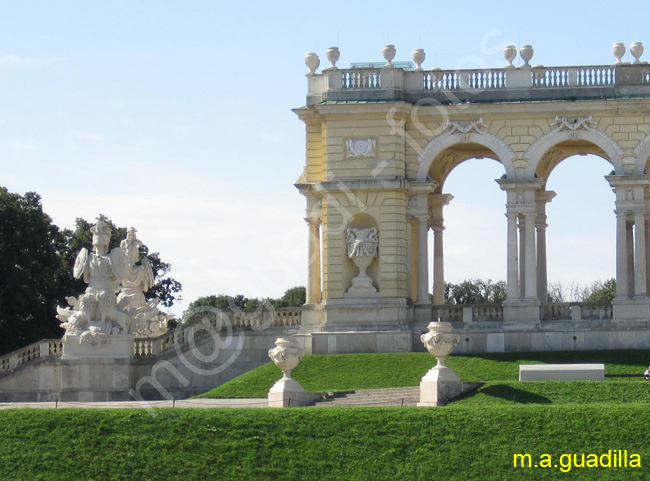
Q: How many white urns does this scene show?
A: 11